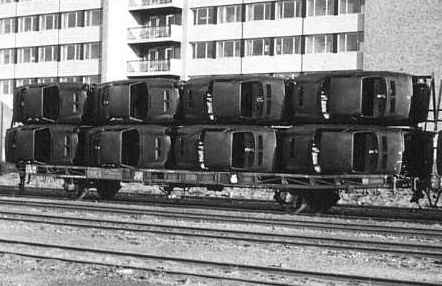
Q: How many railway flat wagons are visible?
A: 1